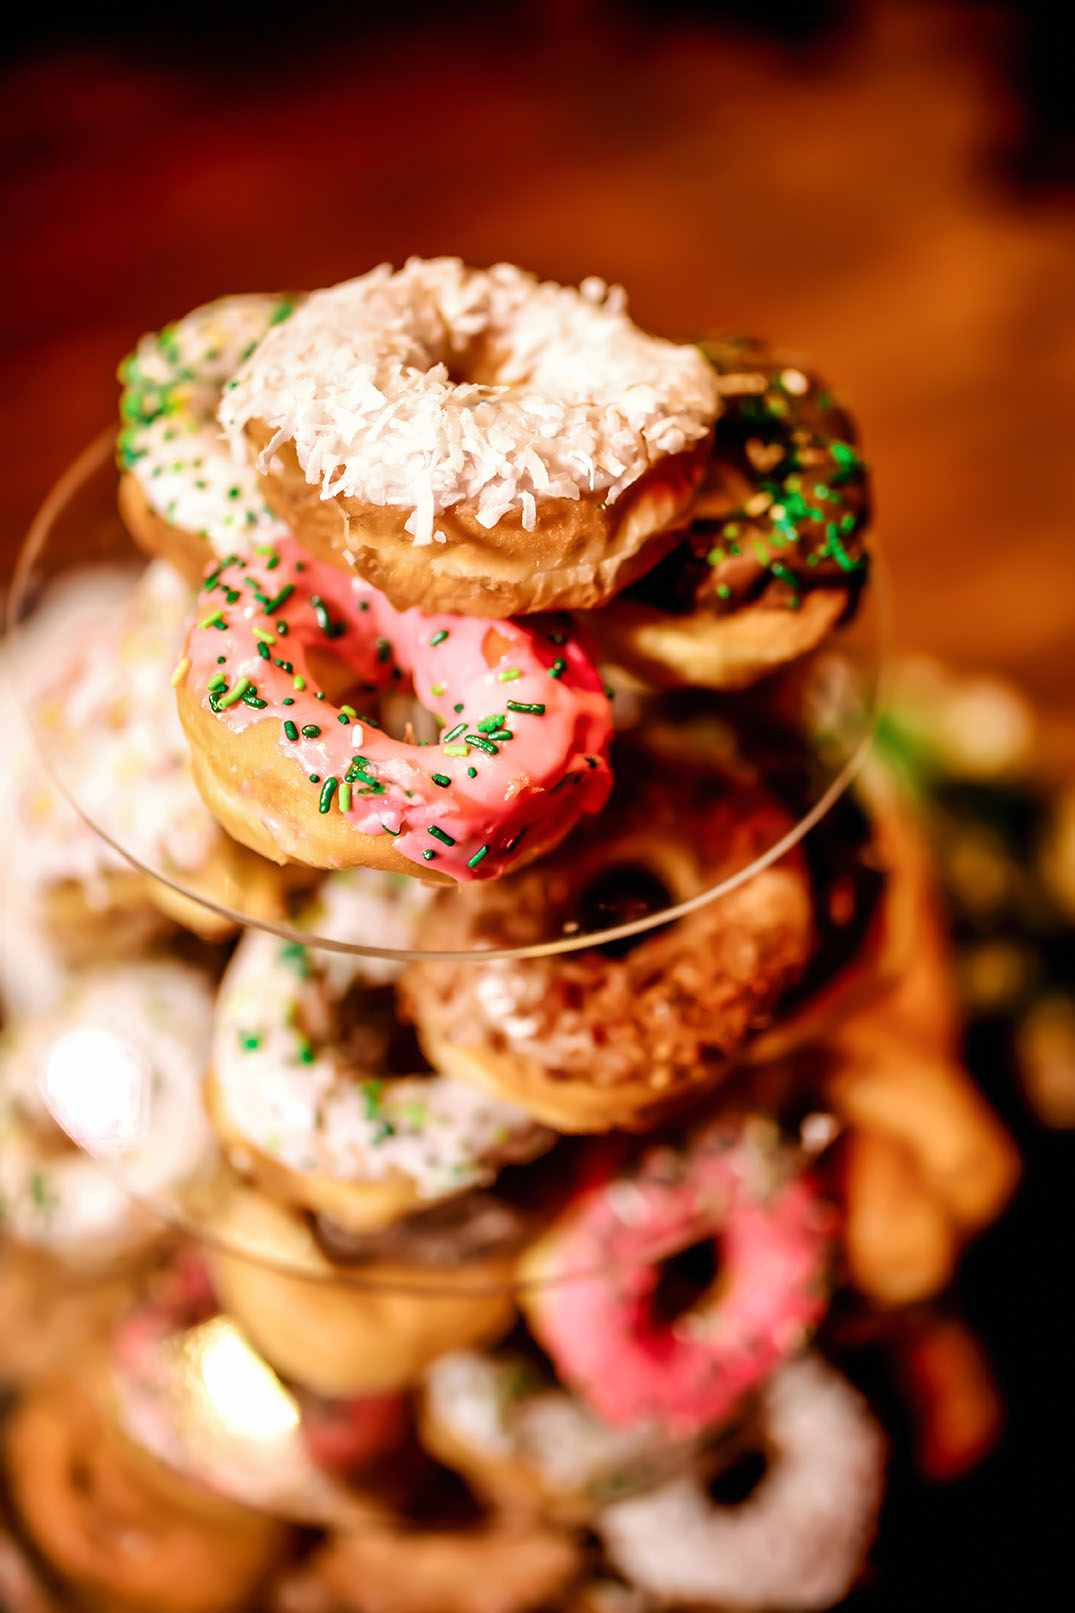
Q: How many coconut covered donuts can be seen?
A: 1